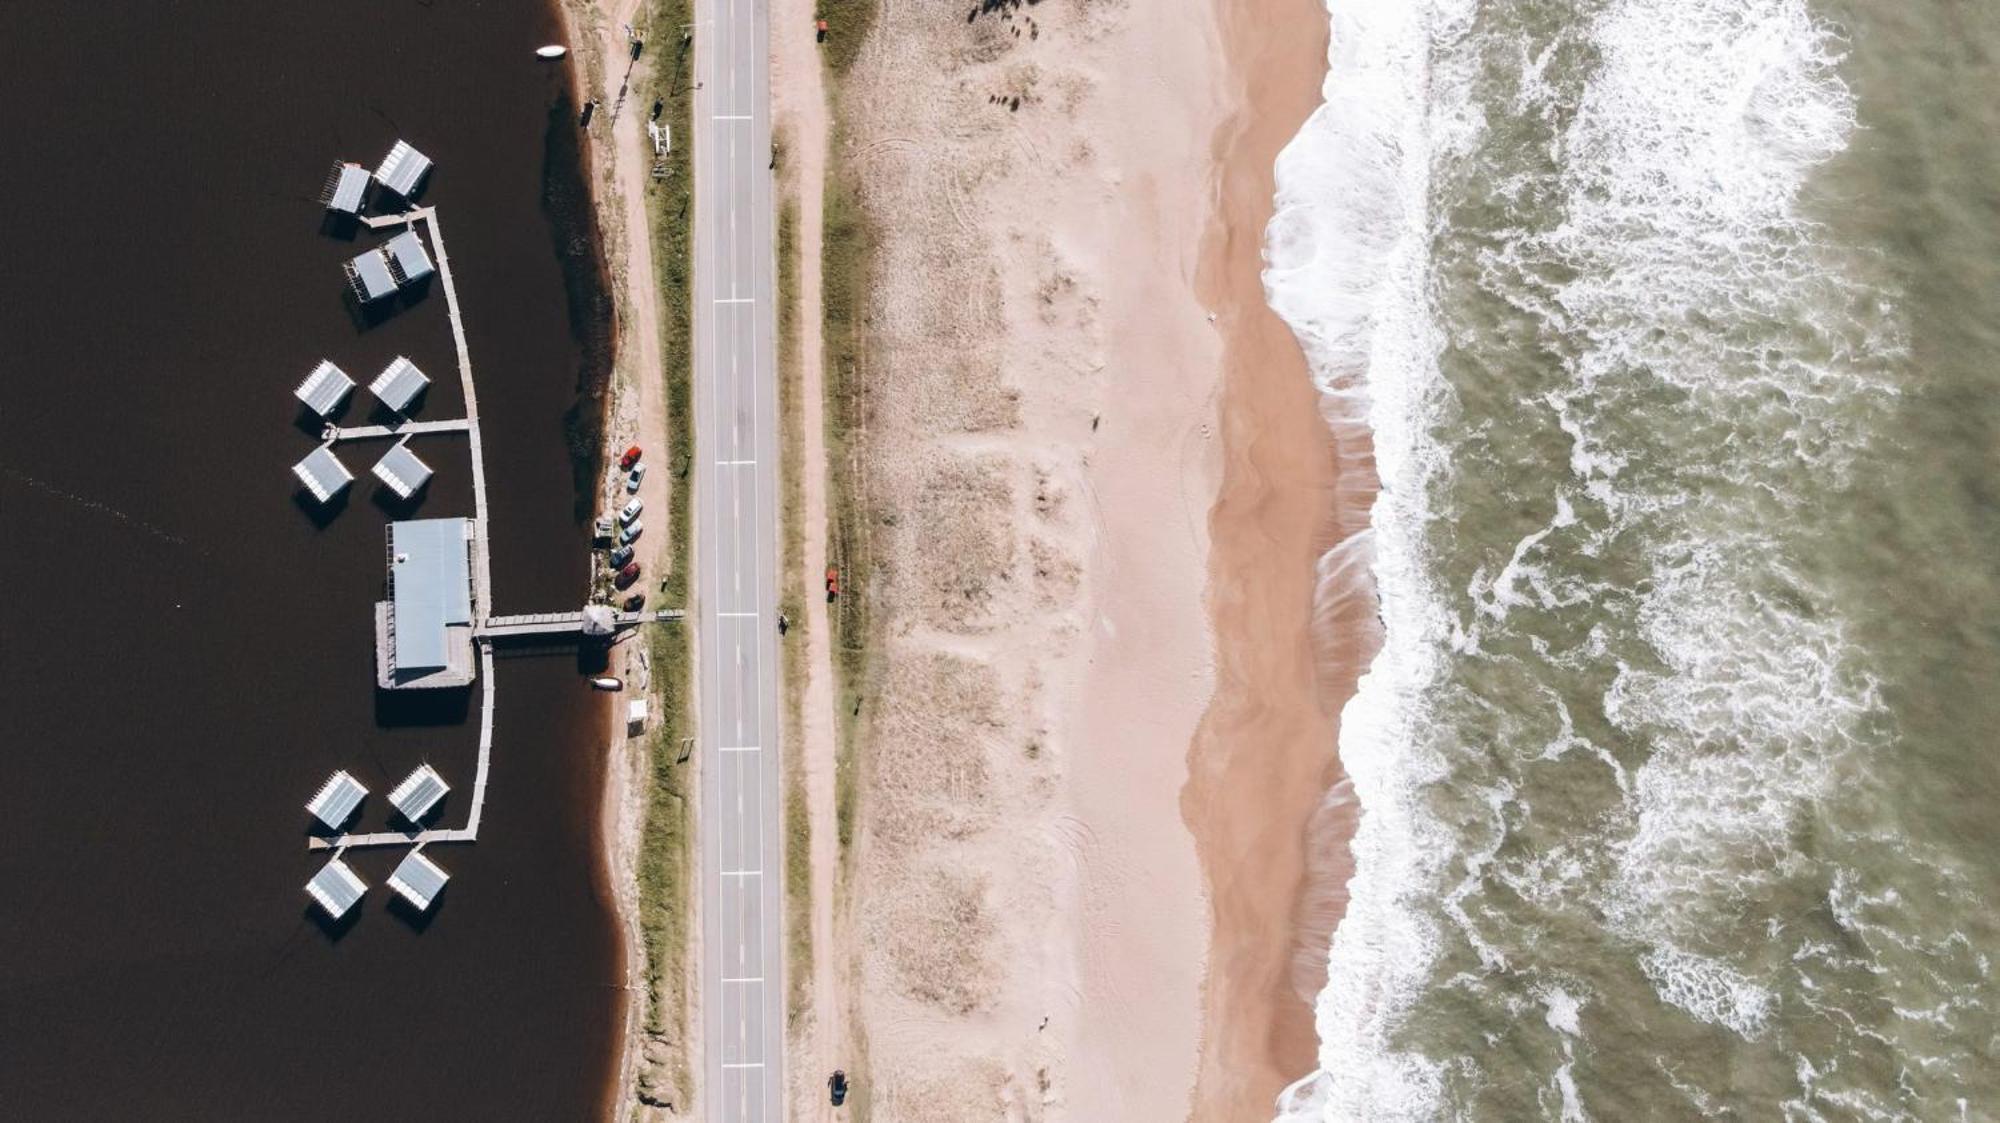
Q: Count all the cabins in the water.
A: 12